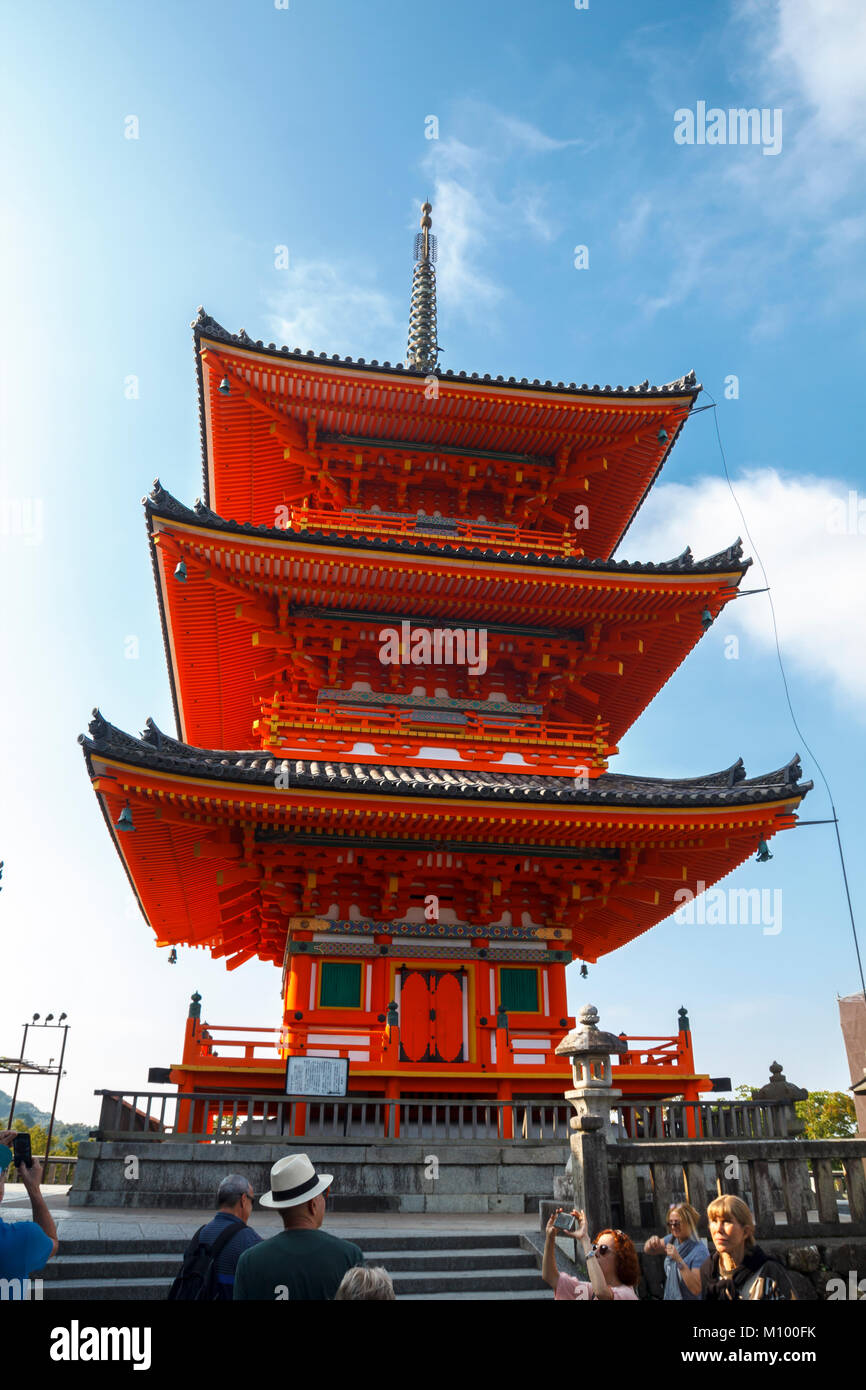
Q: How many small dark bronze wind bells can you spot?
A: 8